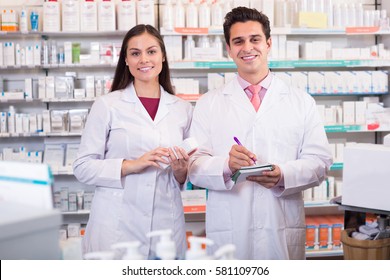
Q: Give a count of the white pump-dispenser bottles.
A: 5